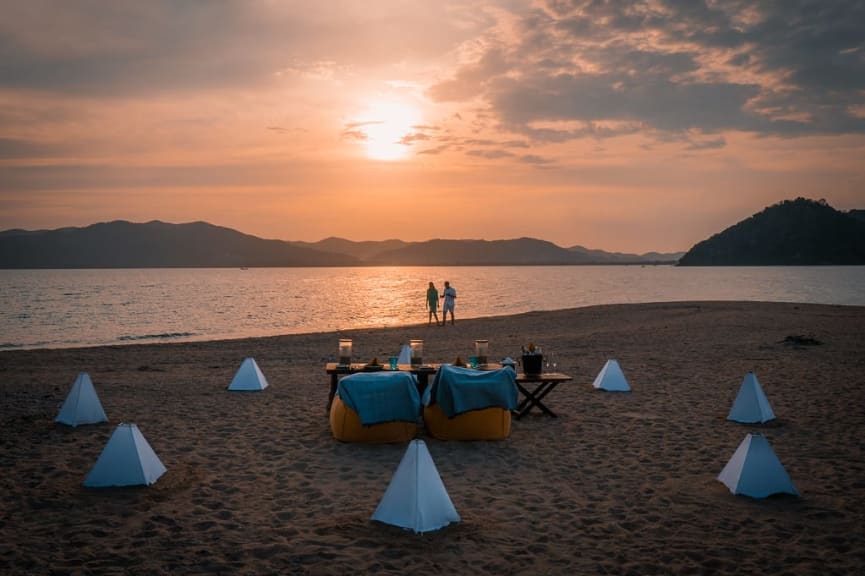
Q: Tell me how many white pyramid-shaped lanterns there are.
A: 8